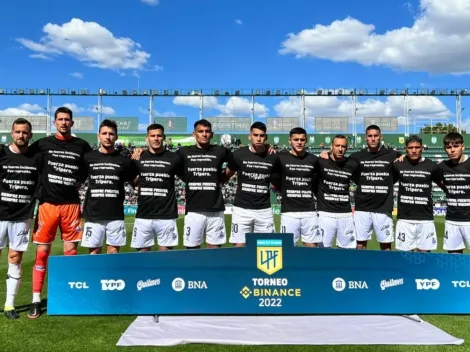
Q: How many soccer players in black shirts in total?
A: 11